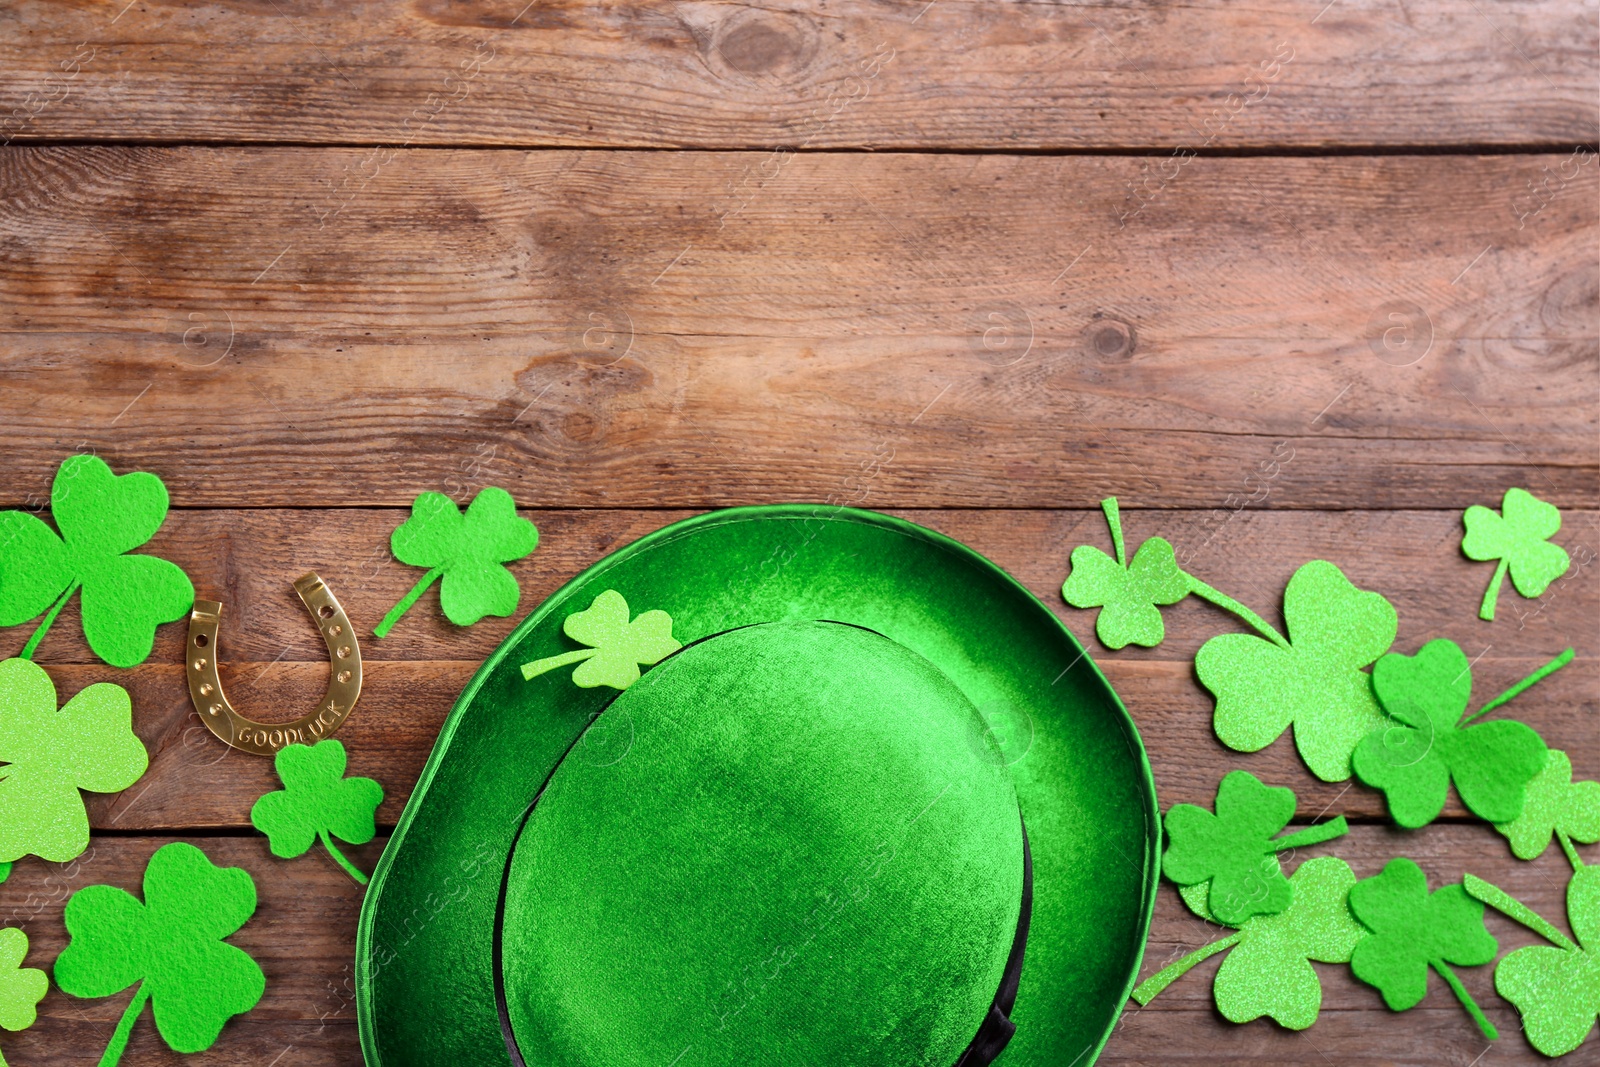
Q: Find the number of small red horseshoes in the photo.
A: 0